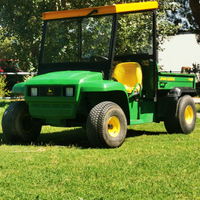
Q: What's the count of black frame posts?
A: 4